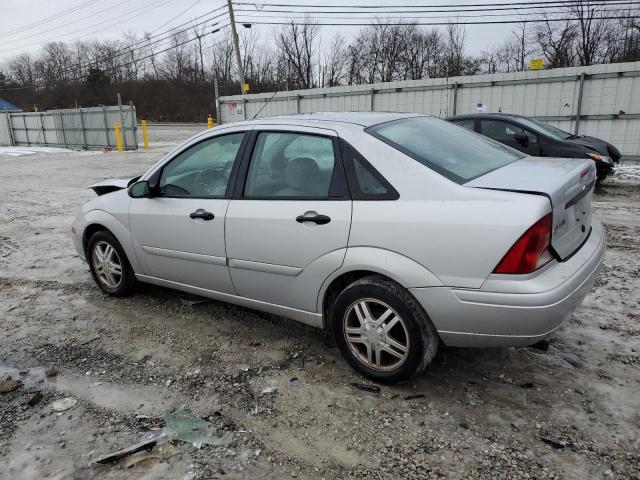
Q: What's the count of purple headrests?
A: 0